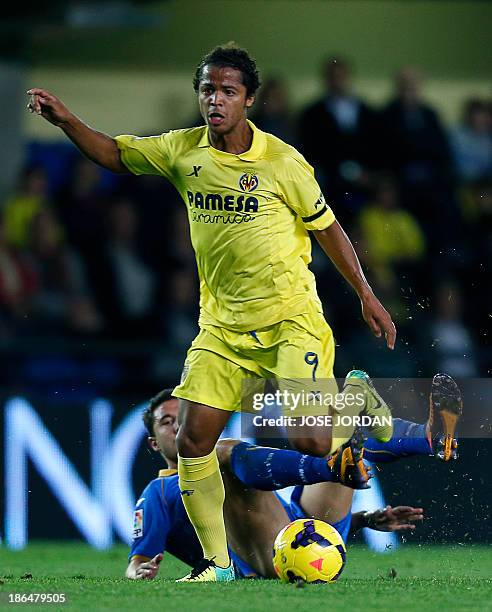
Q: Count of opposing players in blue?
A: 1